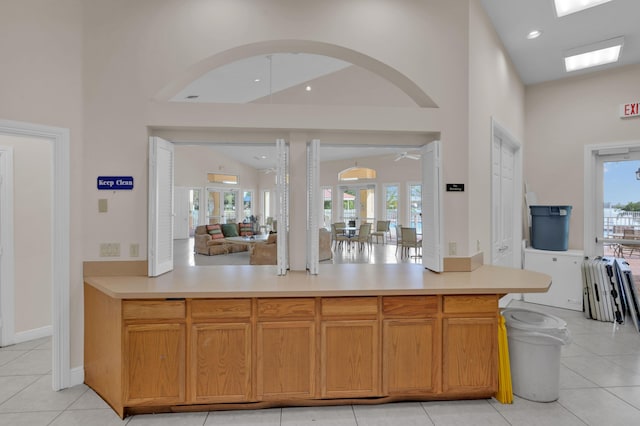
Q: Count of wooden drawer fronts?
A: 6